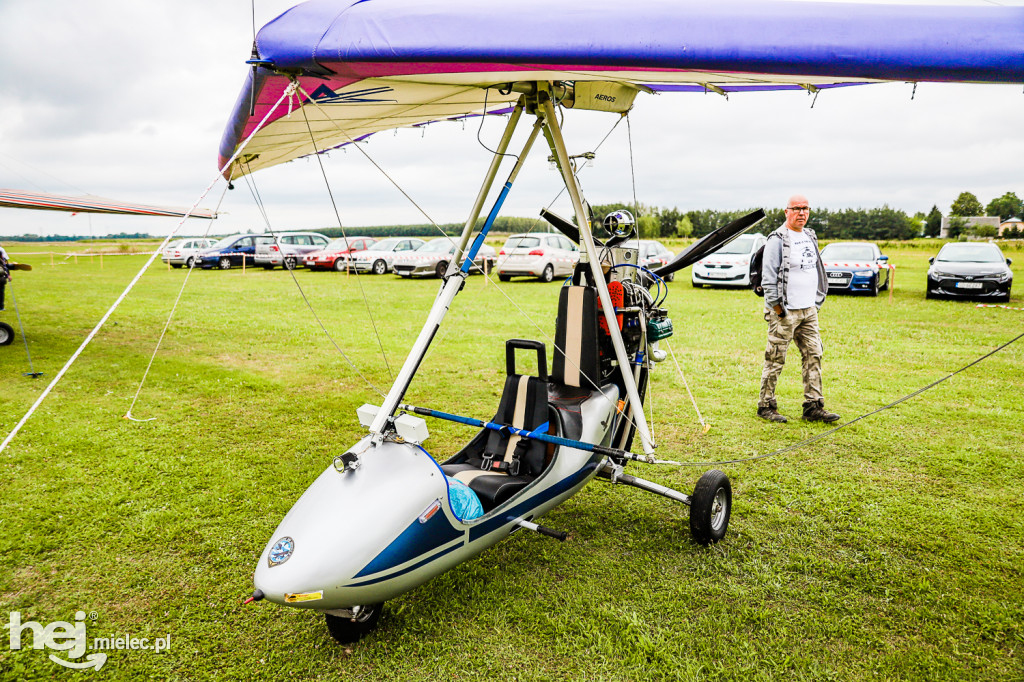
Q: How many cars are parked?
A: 11